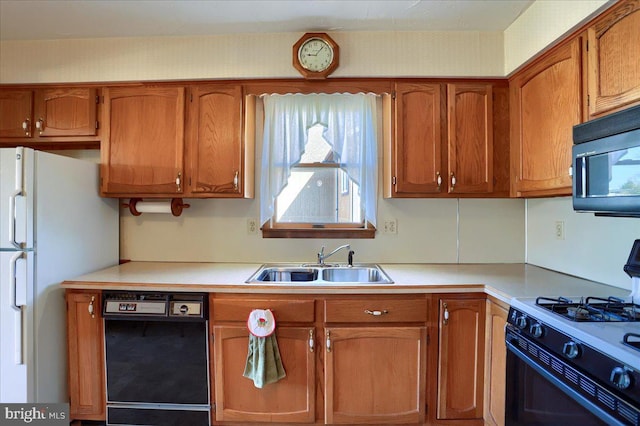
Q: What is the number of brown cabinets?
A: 13